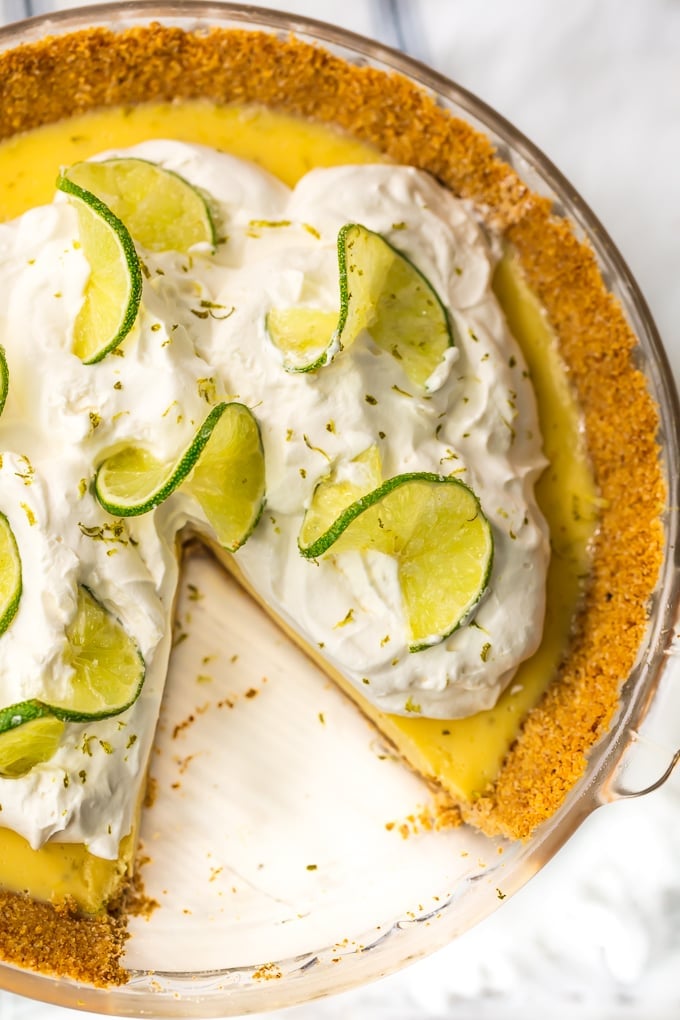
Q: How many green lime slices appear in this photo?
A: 7